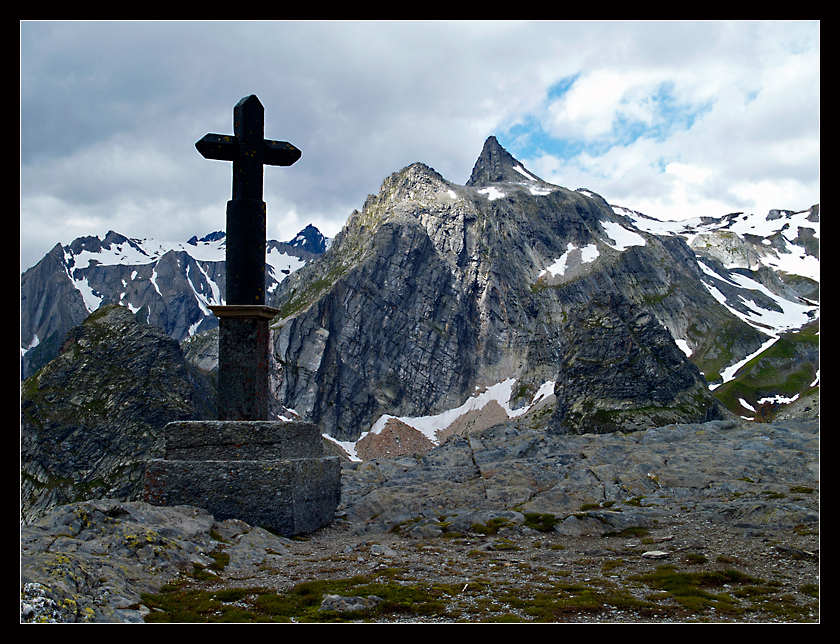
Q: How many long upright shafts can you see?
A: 1